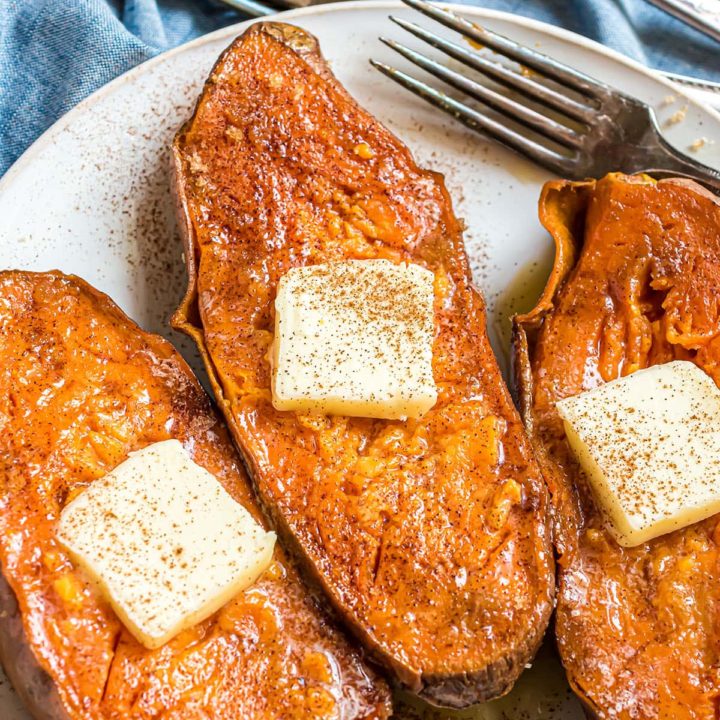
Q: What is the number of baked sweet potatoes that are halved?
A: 3